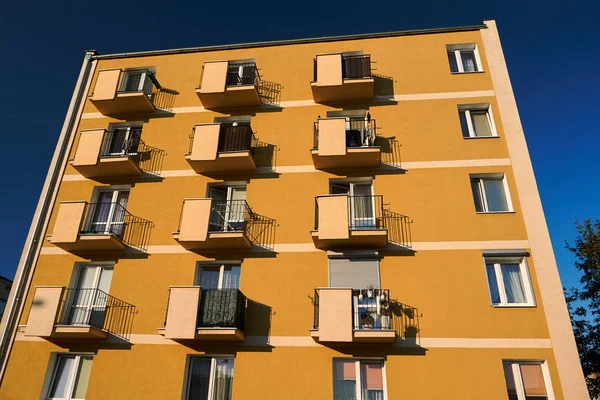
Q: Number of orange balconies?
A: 12